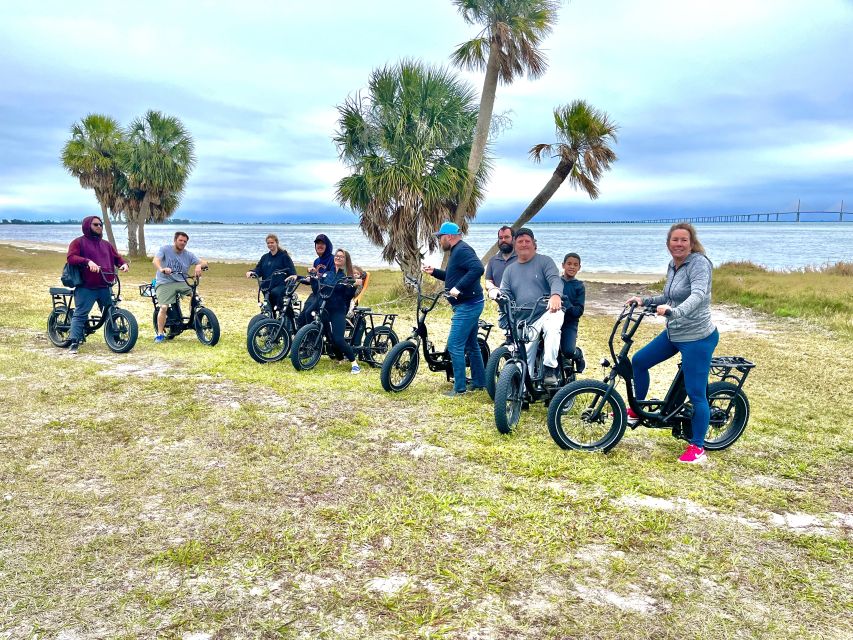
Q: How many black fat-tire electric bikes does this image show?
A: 9